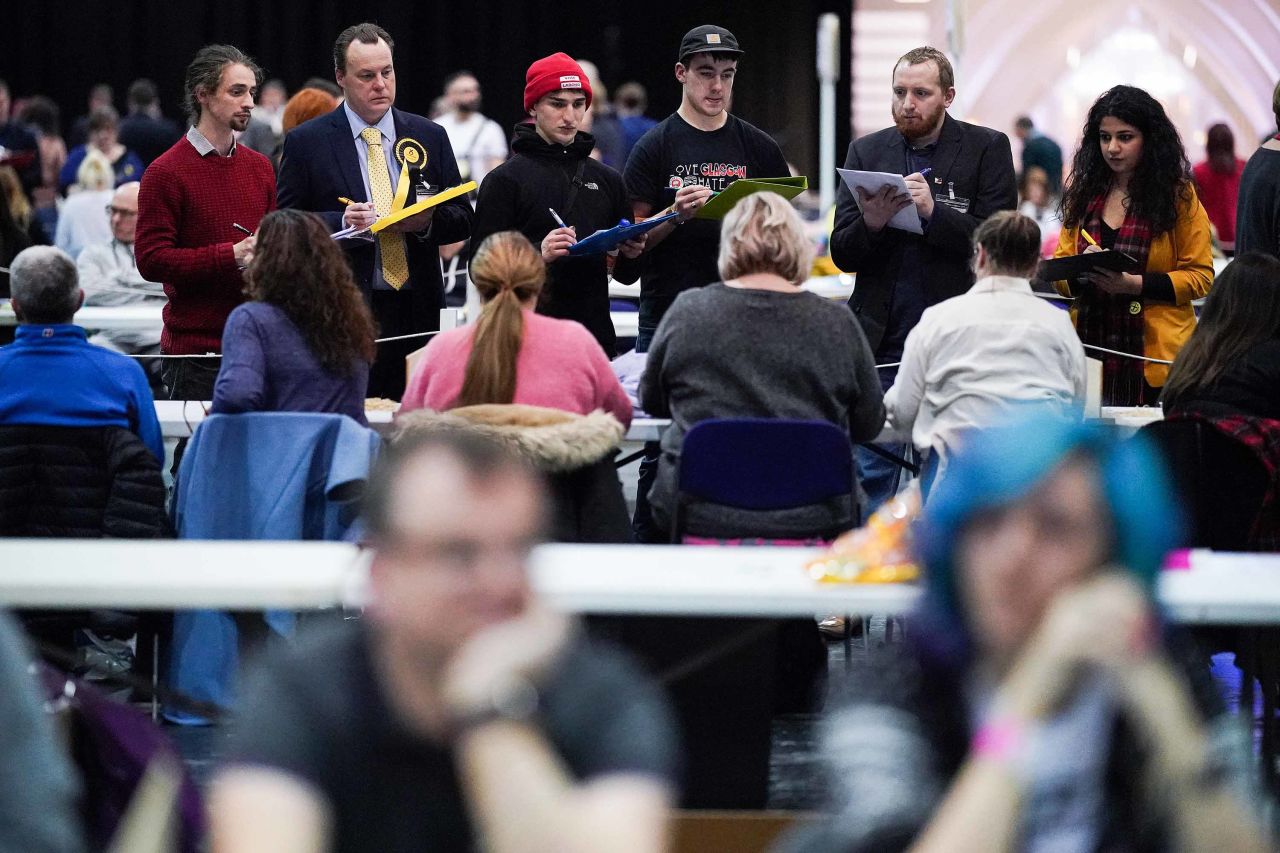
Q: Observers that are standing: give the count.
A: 6